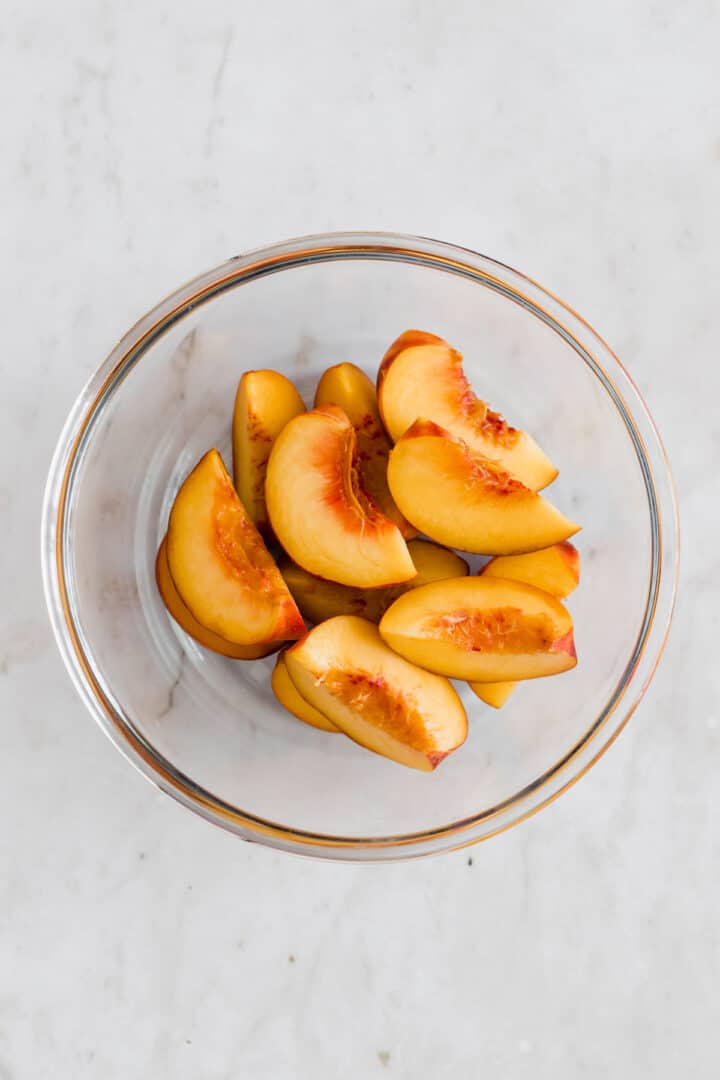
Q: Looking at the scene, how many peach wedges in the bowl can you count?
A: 12